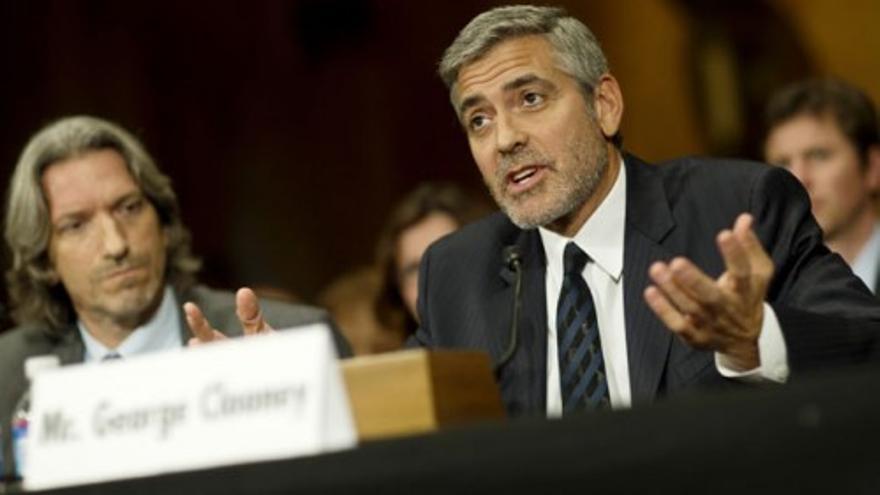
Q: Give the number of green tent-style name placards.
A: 0